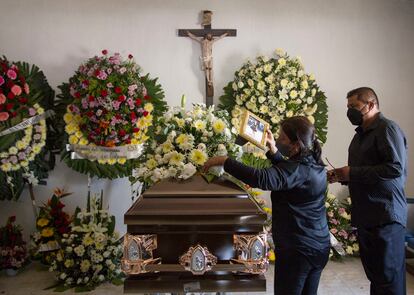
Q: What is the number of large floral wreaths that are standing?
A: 3